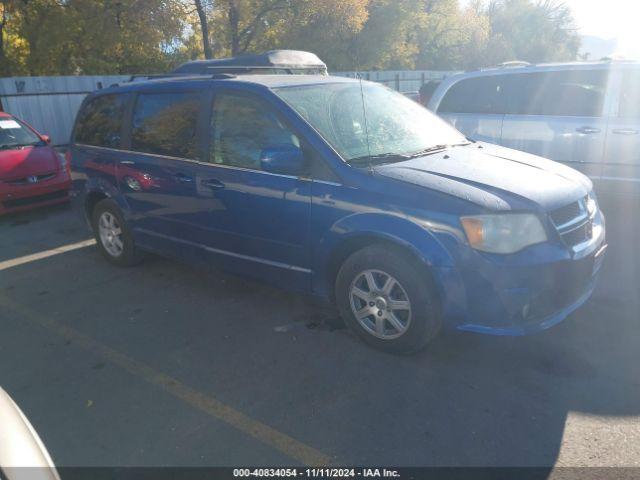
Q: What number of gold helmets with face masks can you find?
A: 0